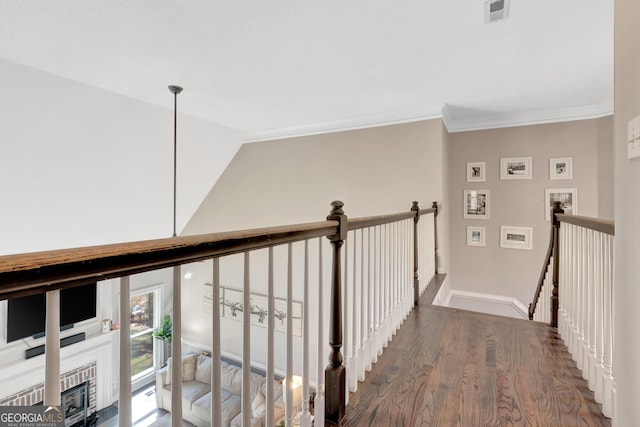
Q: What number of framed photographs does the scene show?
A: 7